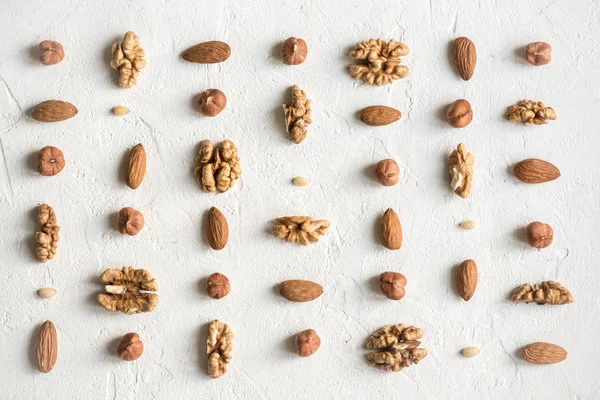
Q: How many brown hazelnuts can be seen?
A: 13